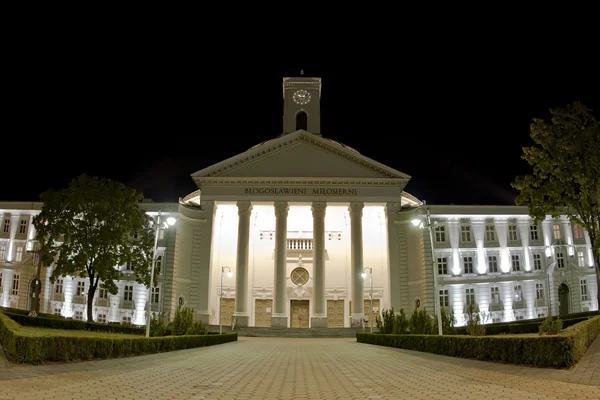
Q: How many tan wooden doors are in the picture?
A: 5